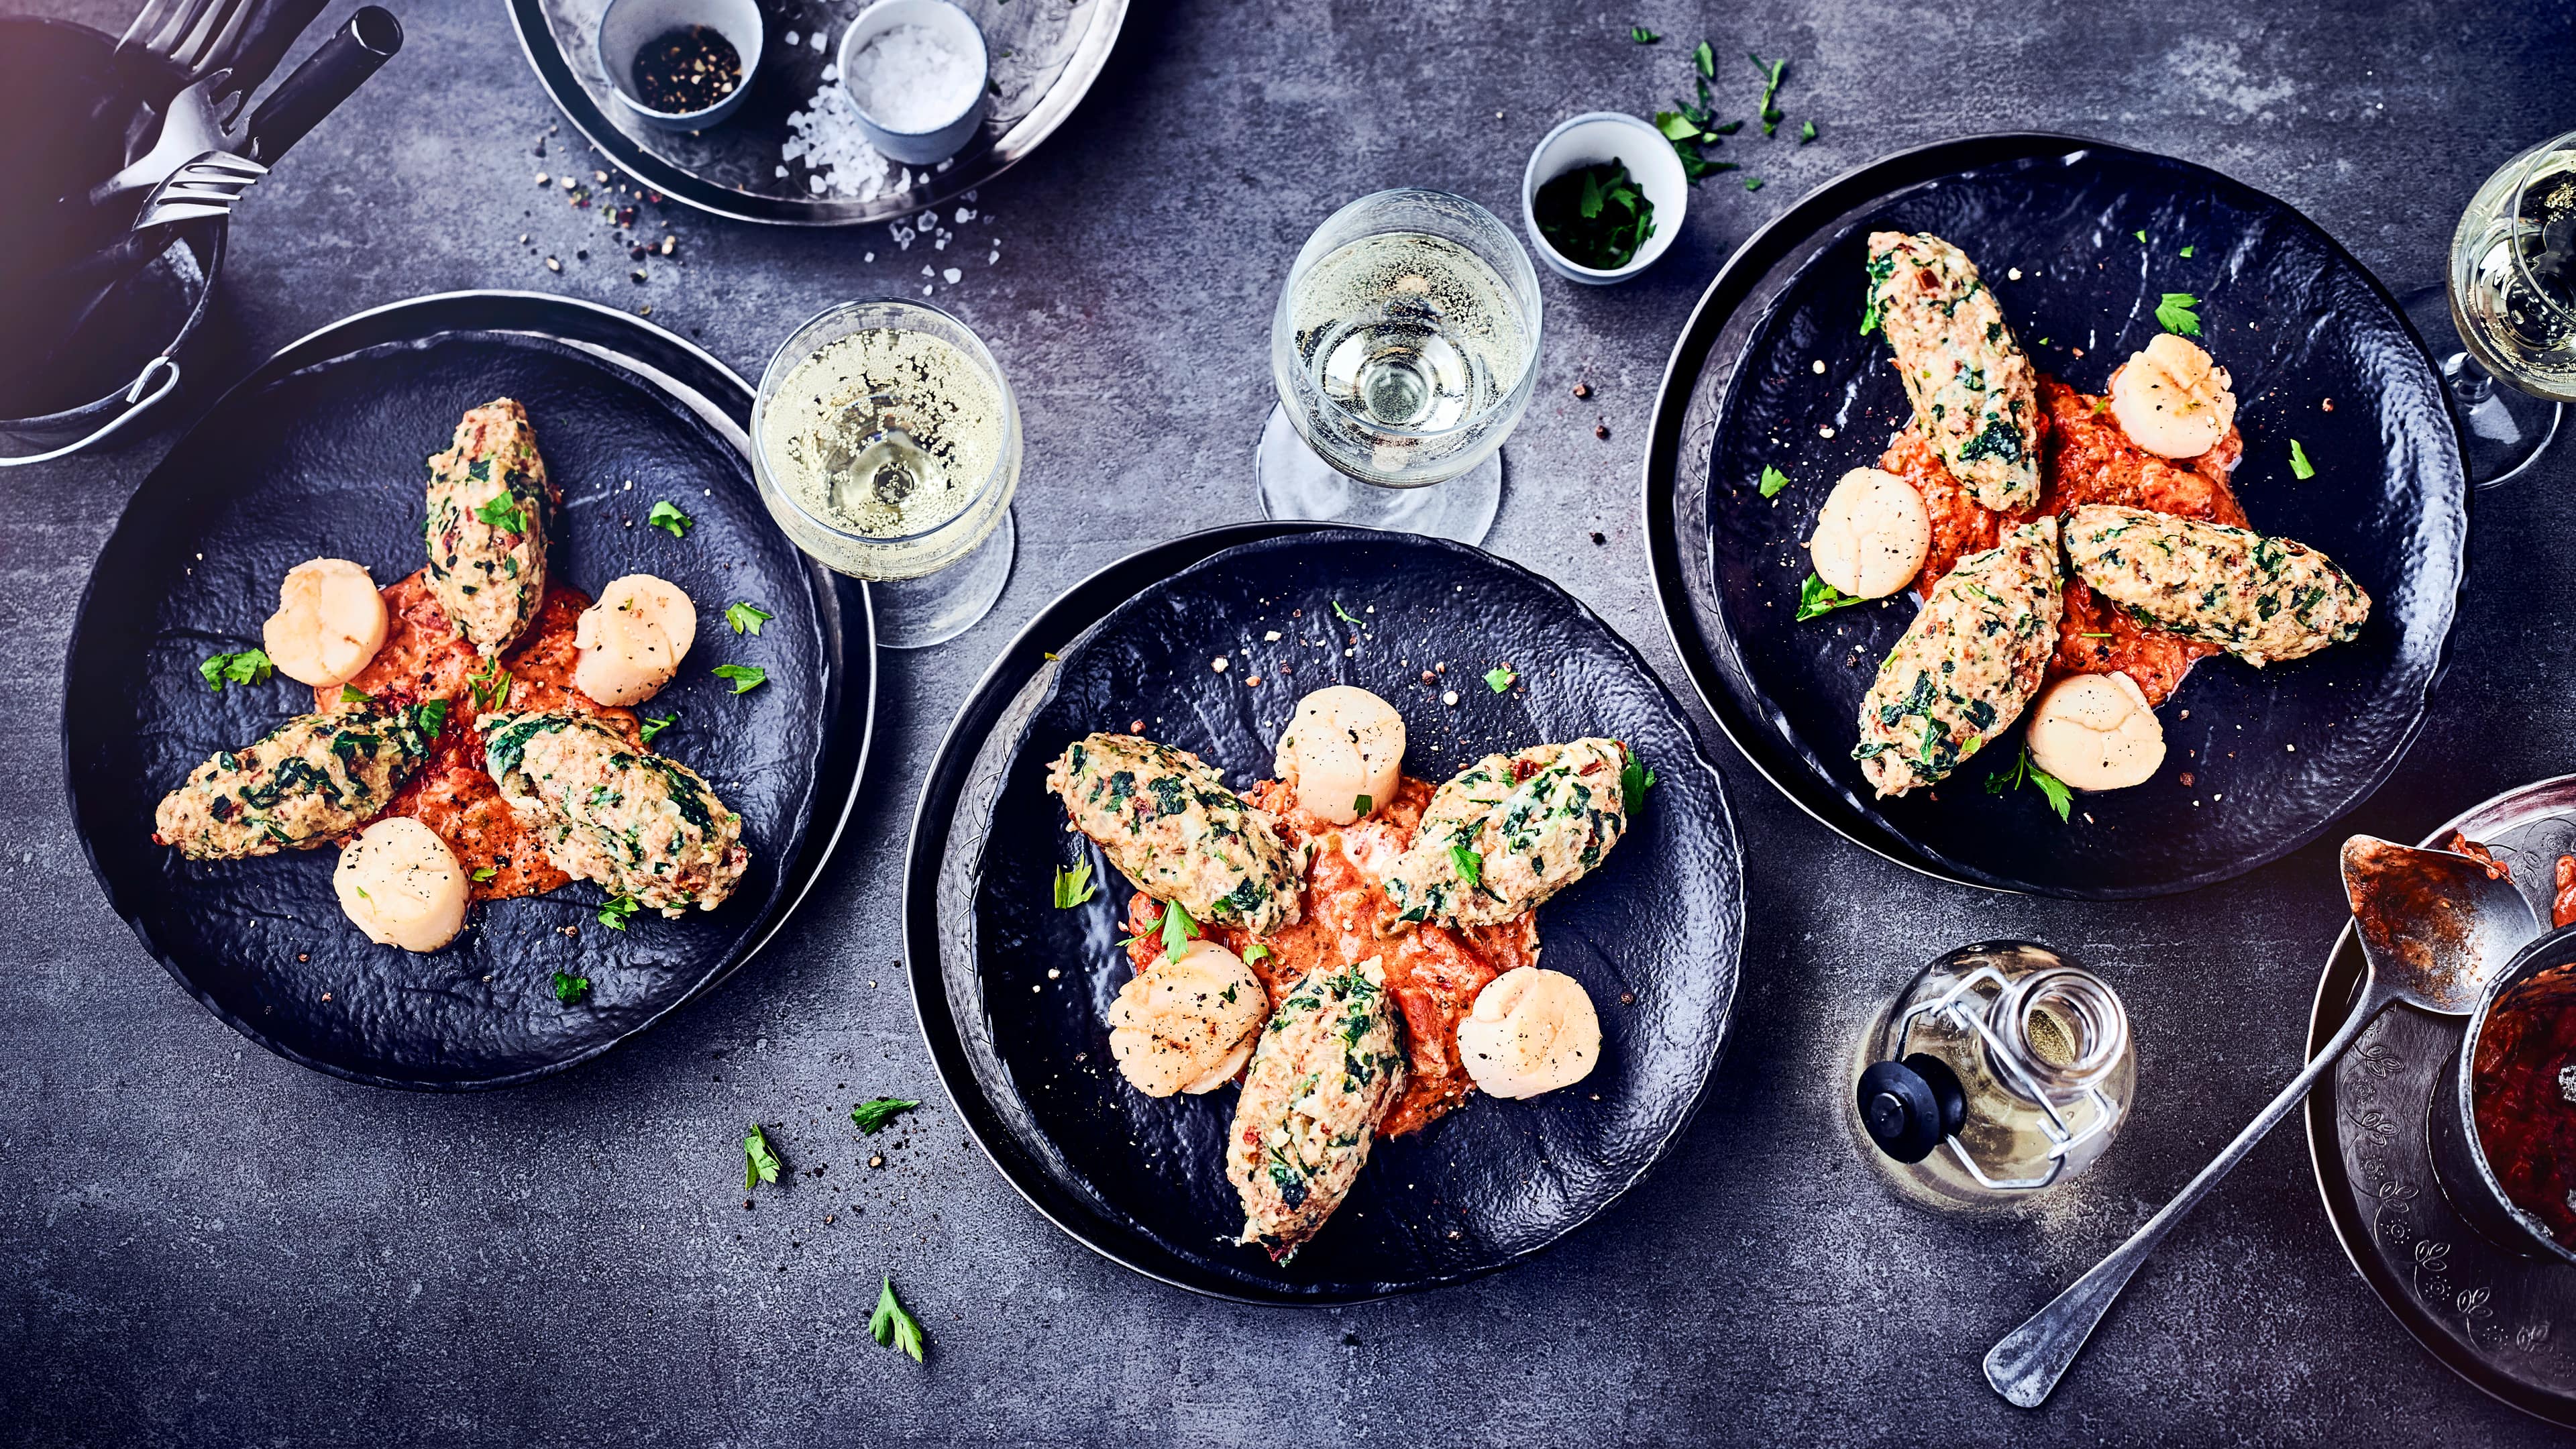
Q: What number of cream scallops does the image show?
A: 9